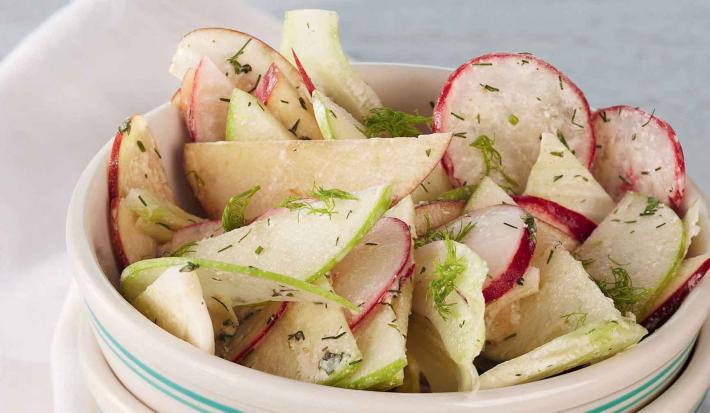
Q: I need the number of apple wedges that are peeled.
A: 0